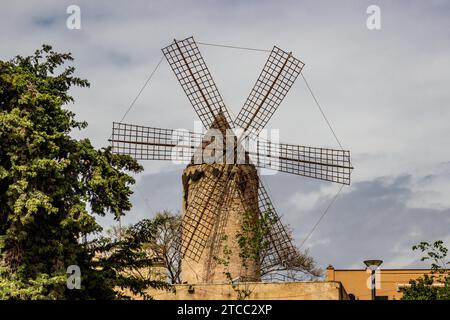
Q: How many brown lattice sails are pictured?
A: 6